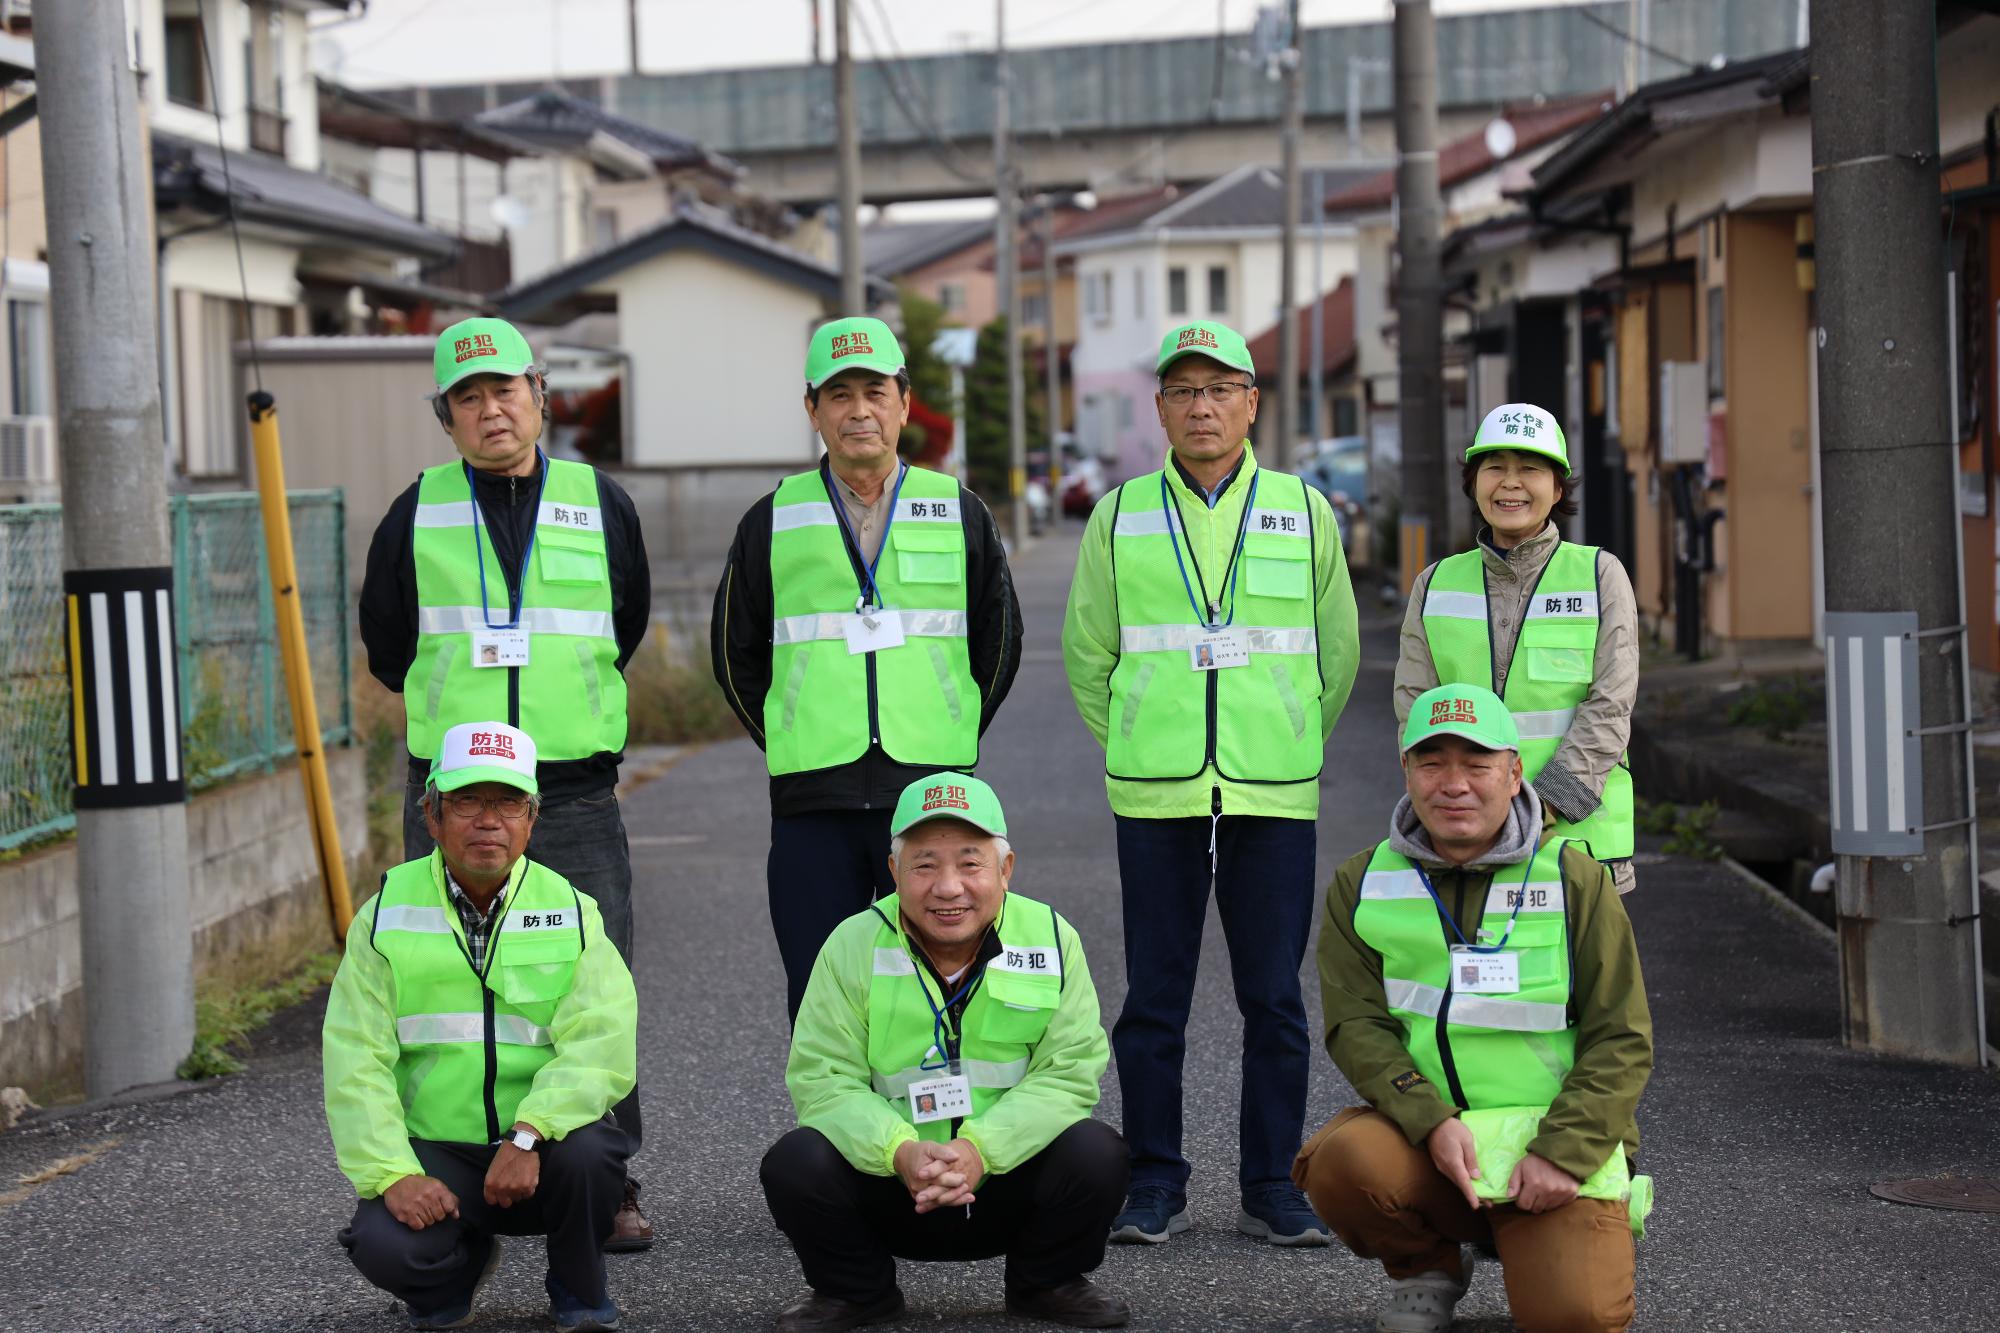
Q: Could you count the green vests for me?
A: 7